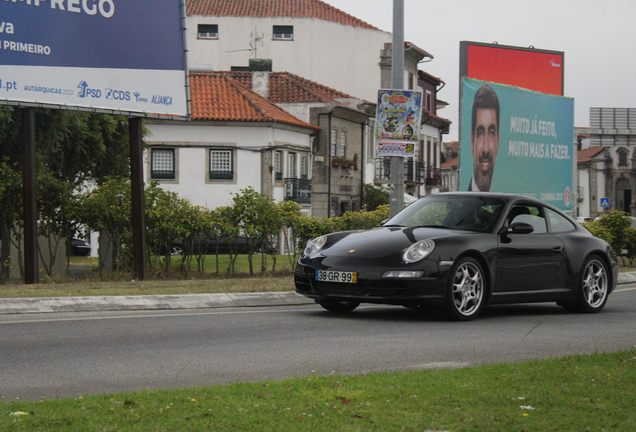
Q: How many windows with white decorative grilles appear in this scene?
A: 2